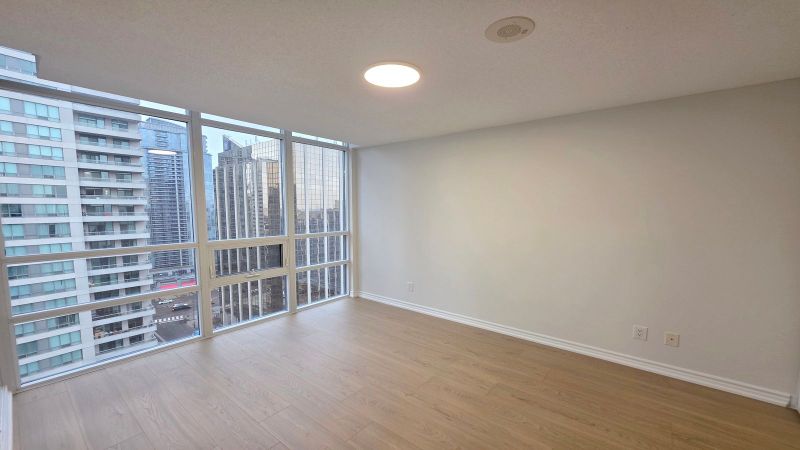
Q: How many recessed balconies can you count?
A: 14